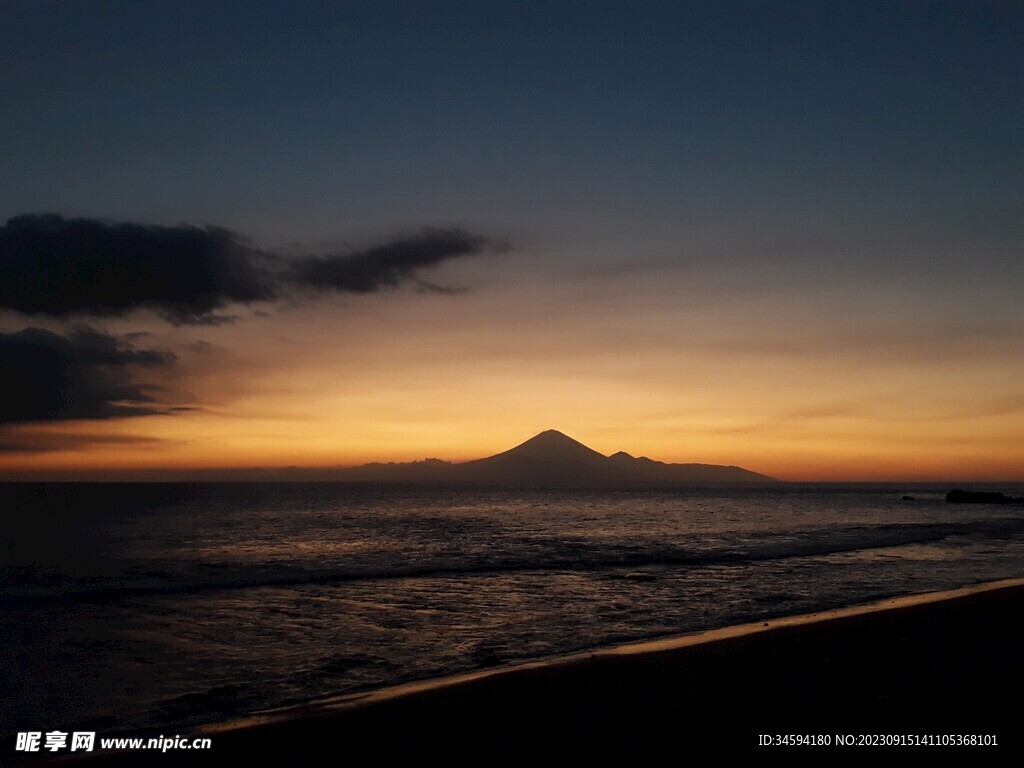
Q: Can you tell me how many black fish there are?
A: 0